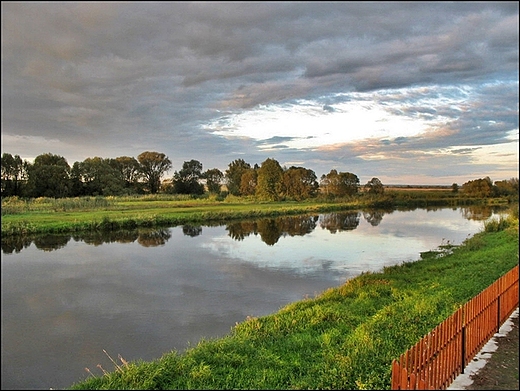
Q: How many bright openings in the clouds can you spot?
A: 1